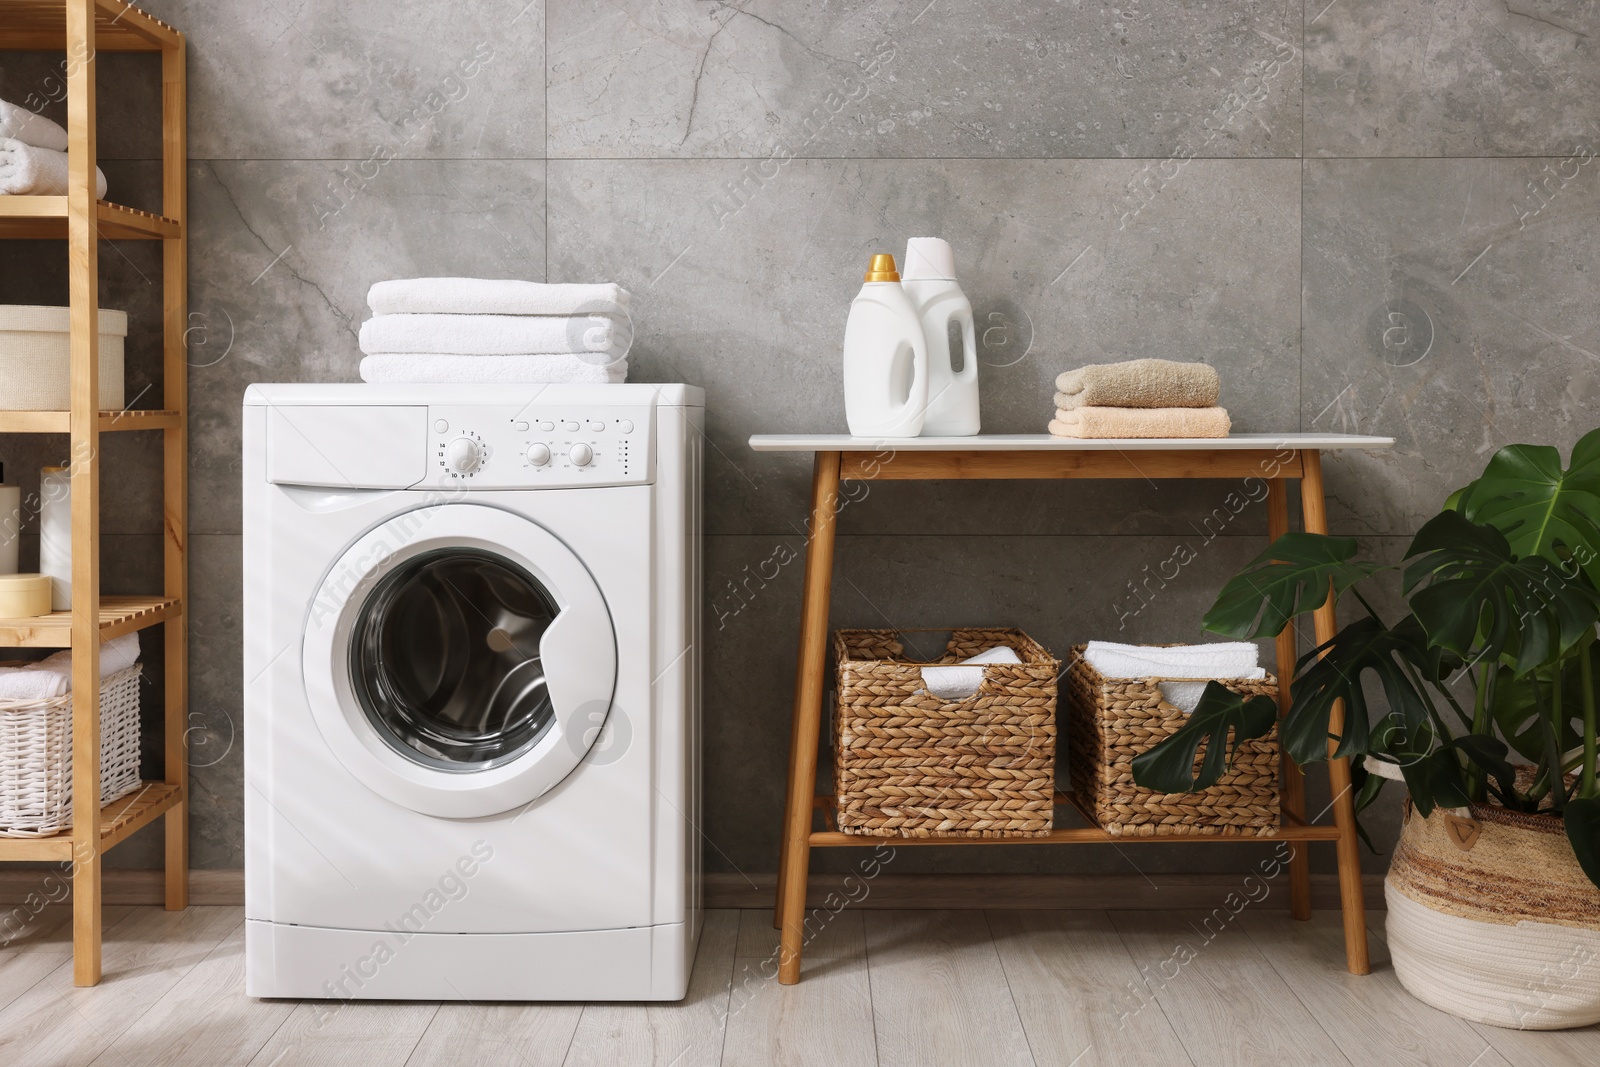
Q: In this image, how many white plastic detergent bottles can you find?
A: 2